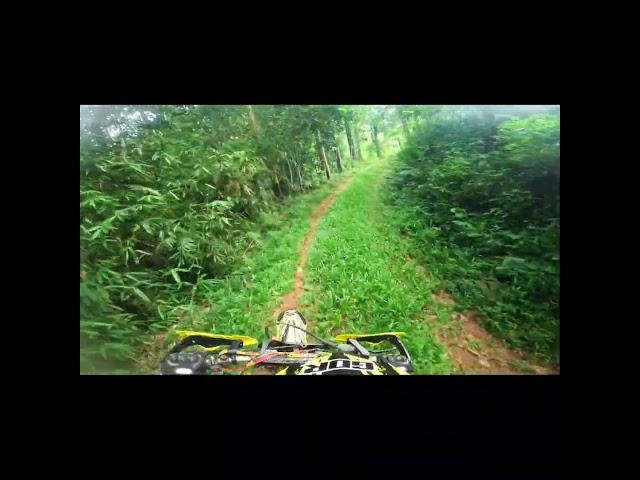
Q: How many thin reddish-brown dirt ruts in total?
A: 1